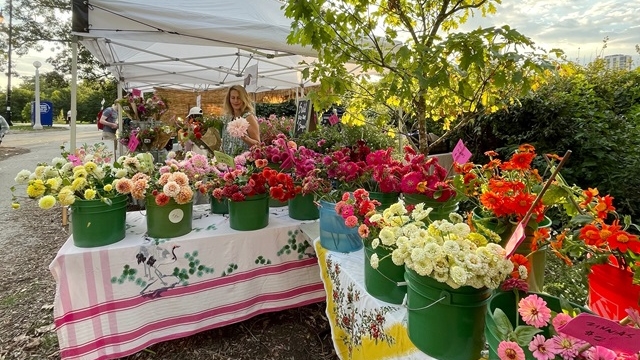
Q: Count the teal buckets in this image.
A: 1